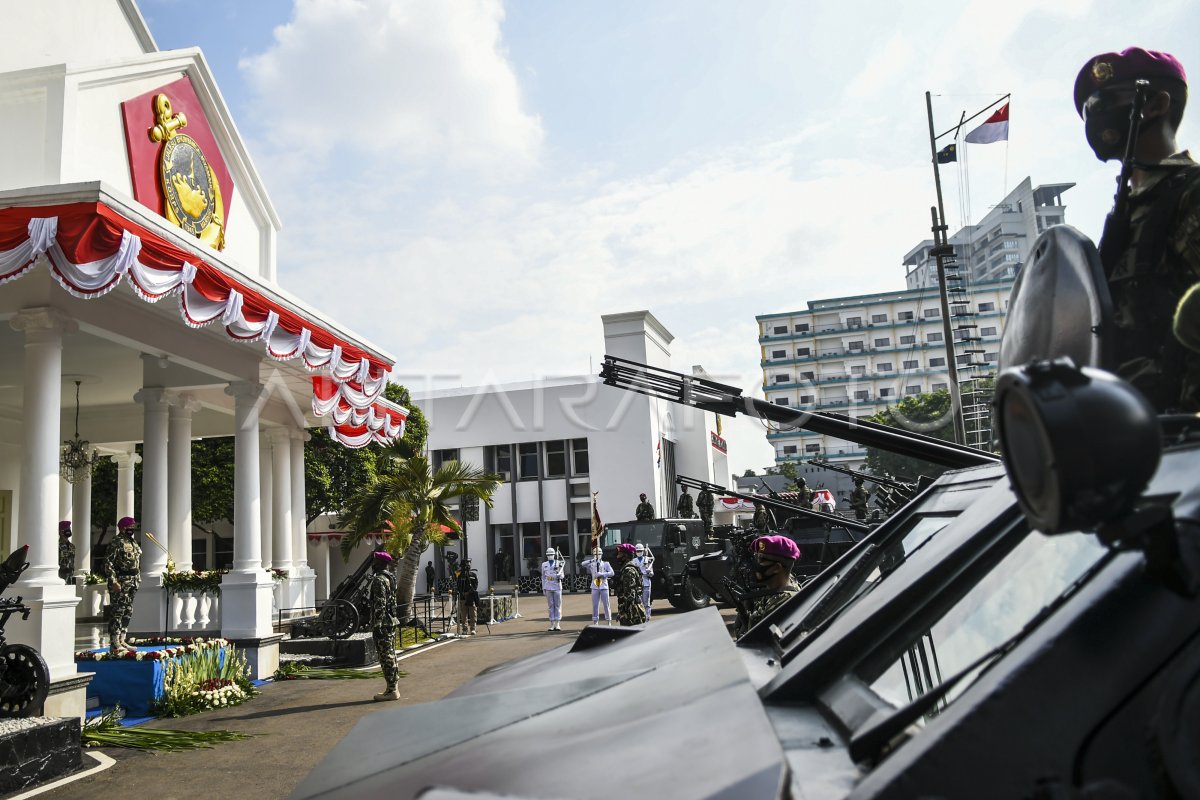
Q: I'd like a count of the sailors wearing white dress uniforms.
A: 3